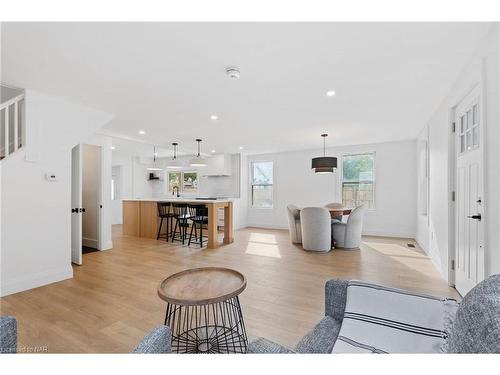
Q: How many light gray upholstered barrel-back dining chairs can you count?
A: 4